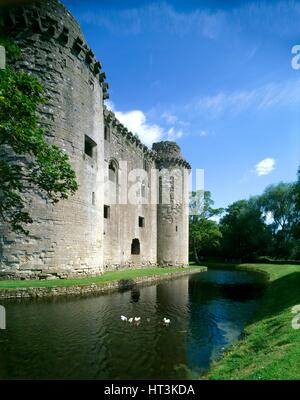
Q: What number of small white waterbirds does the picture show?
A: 4